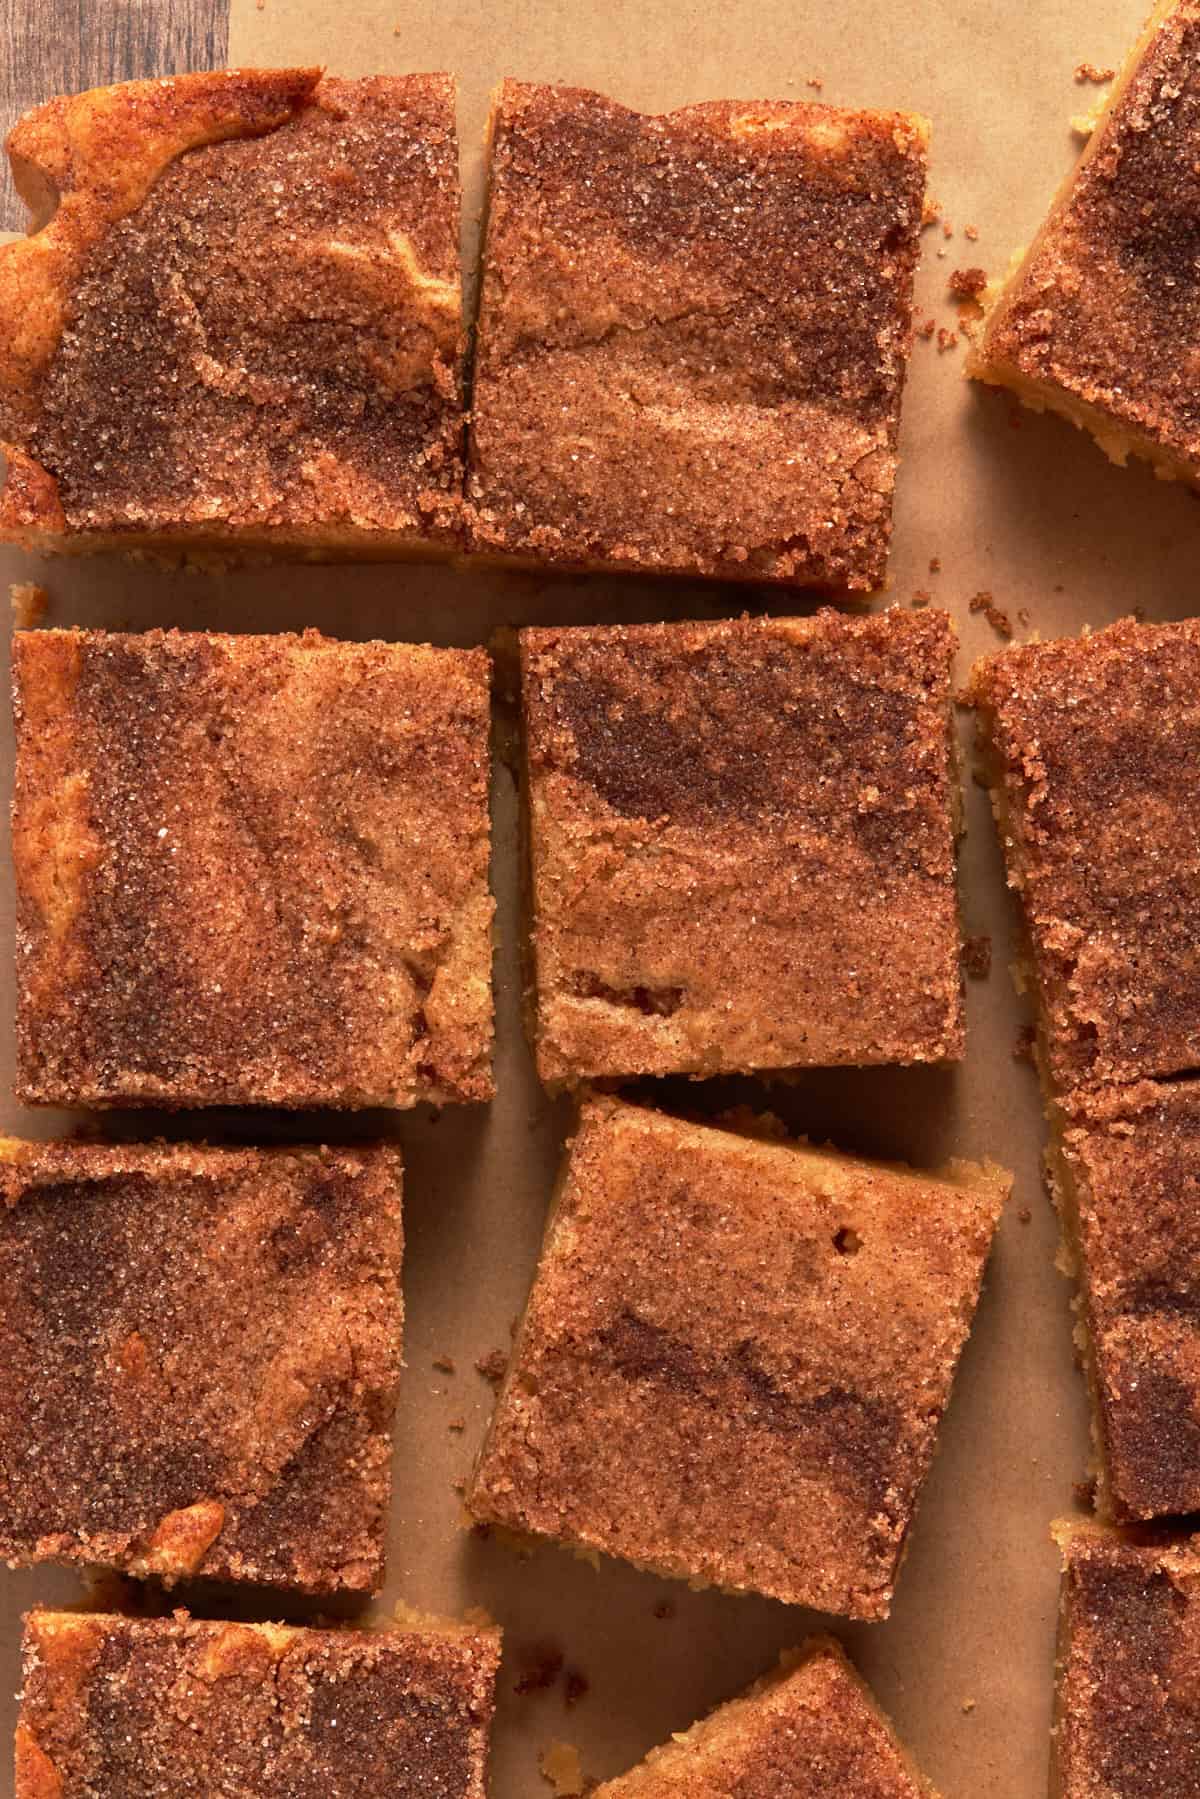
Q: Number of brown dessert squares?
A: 12